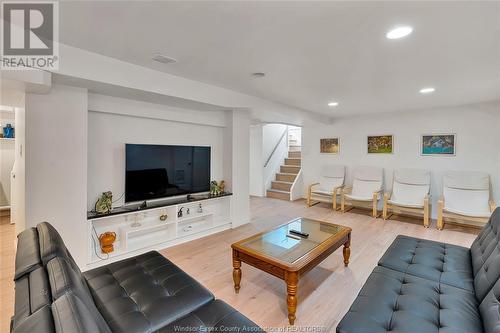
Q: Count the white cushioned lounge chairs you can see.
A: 4